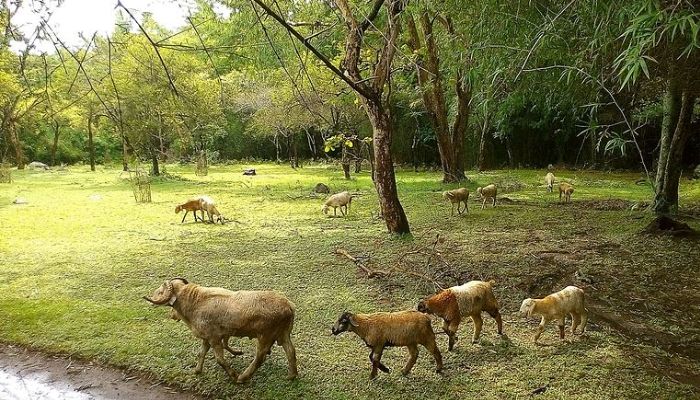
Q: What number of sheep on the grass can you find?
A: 12